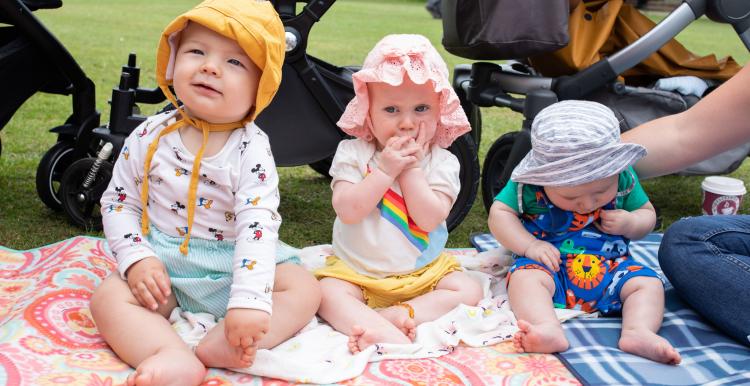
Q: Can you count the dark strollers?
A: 3